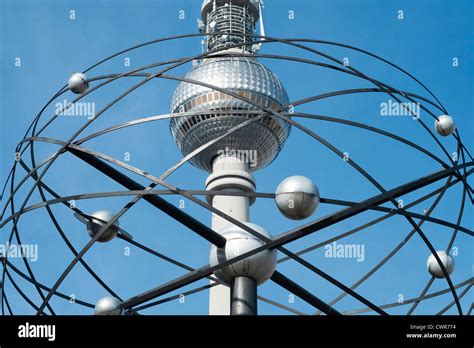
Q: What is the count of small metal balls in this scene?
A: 6